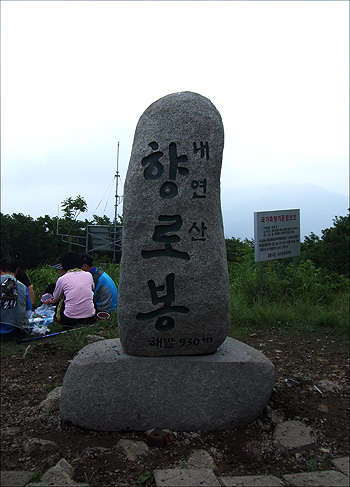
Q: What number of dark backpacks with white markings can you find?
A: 1